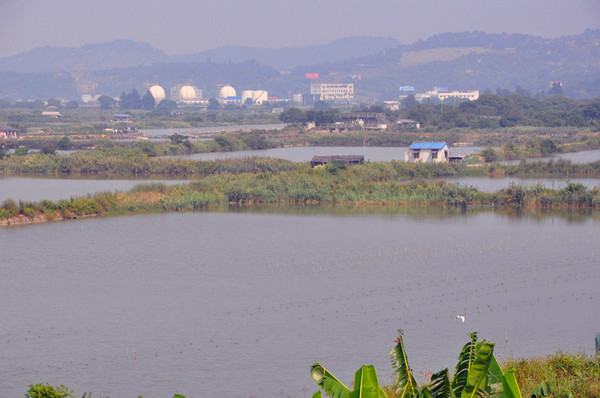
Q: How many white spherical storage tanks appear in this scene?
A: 3